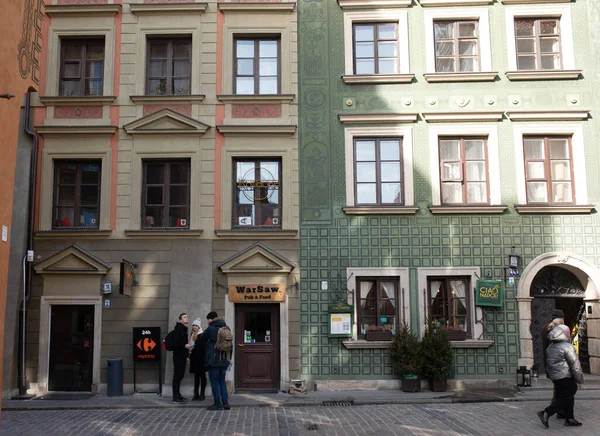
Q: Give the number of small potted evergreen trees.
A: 2